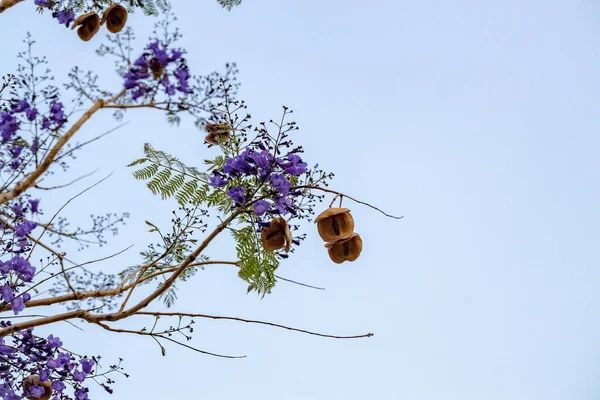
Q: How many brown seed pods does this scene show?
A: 7